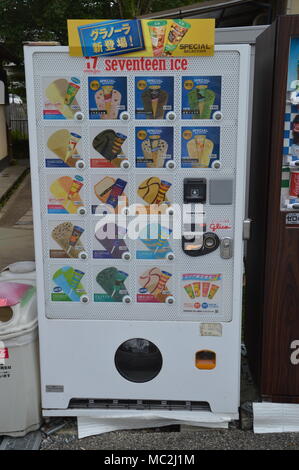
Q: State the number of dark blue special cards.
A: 5